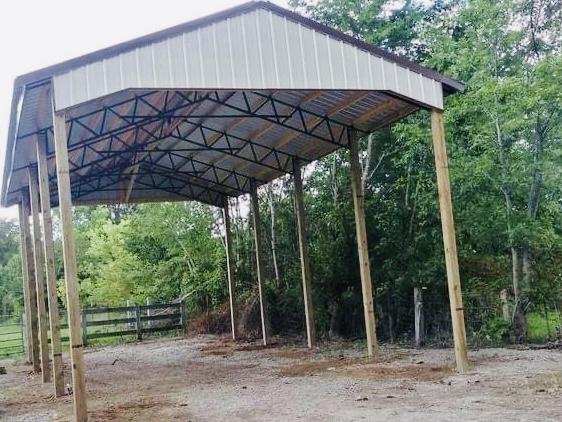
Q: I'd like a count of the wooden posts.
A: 10